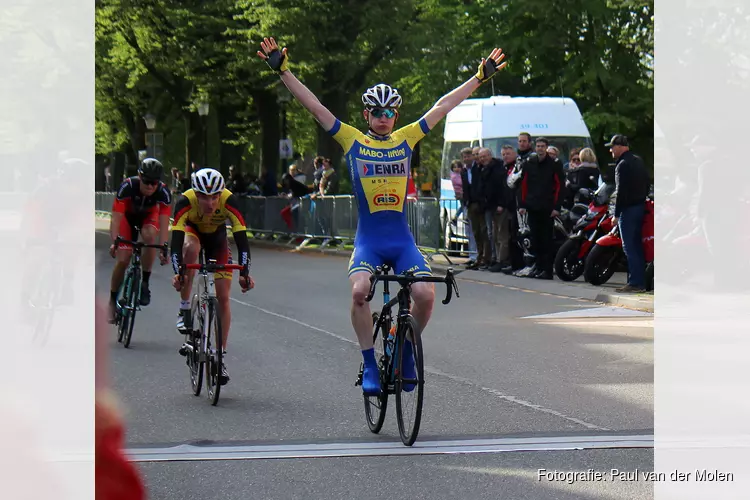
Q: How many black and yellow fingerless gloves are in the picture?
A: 2